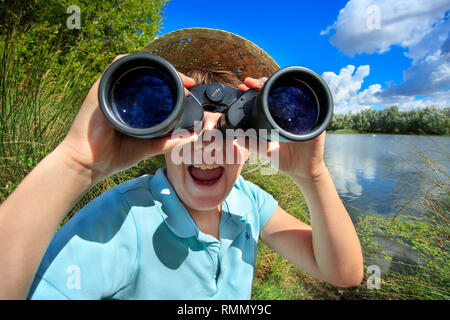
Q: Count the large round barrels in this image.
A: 2